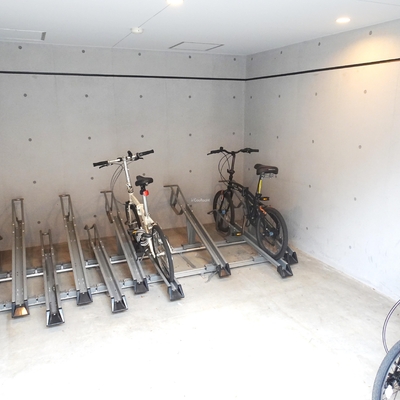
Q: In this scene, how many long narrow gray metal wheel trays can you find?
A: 9